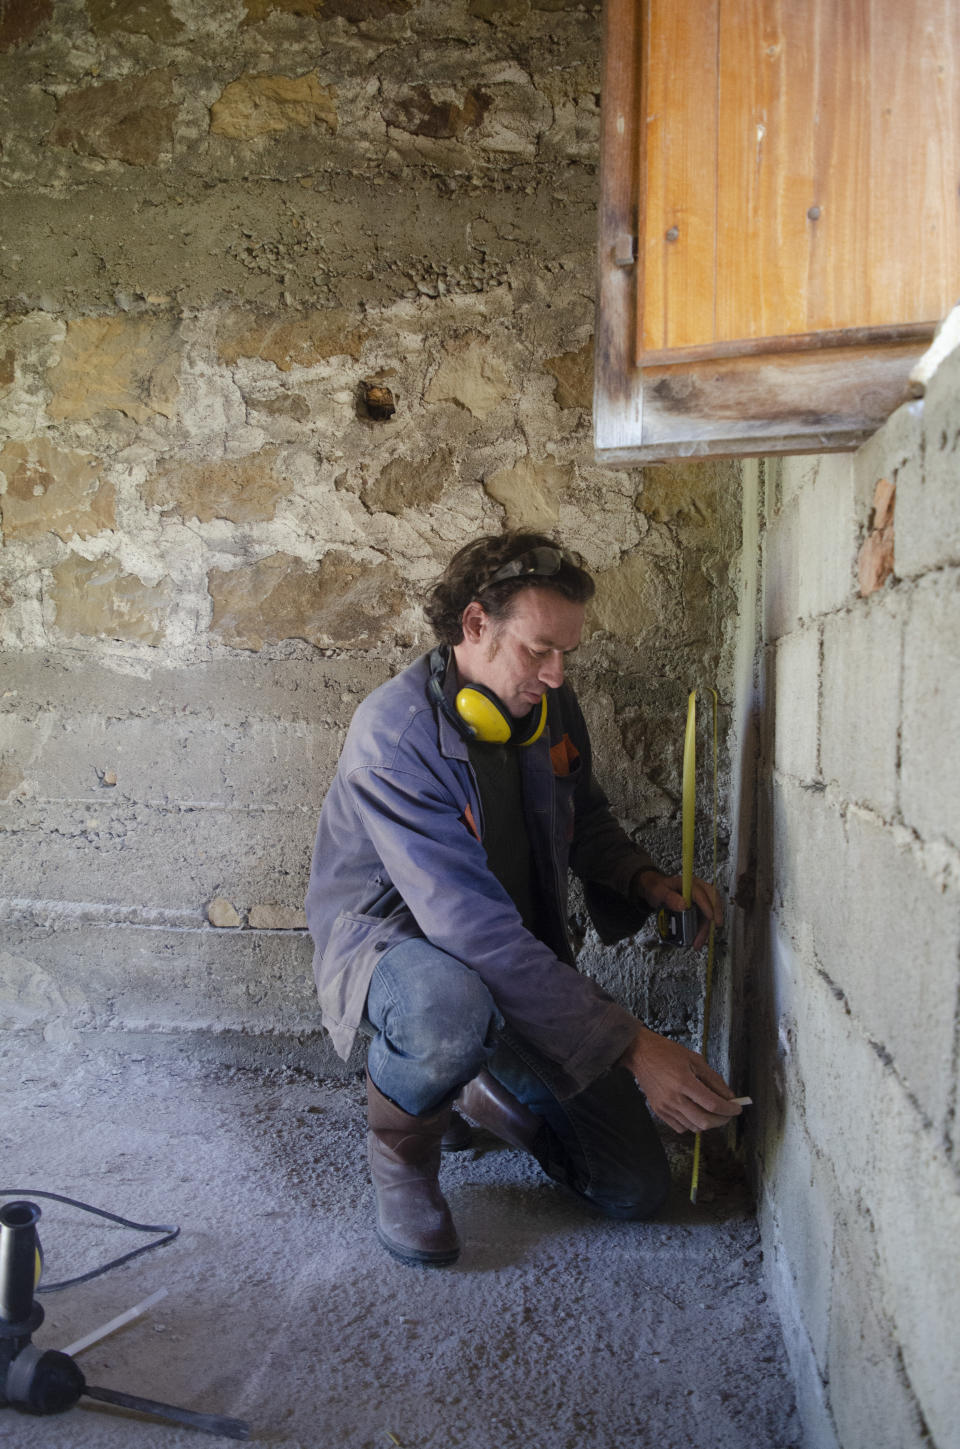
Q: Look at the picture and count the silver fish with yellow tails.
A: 0